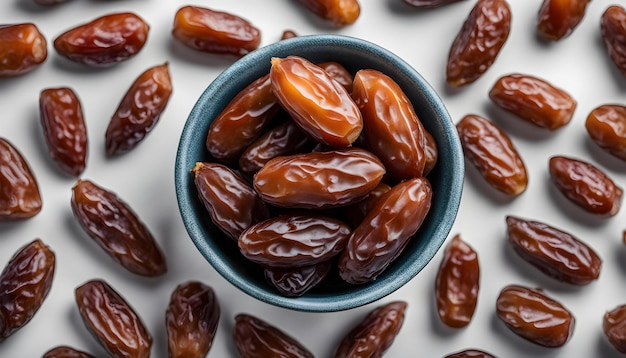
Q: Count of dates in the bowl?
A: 12